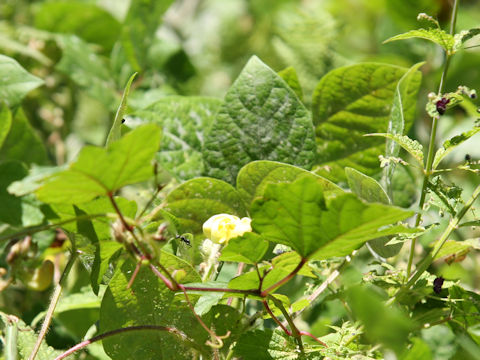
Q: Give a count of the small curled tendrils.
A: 1